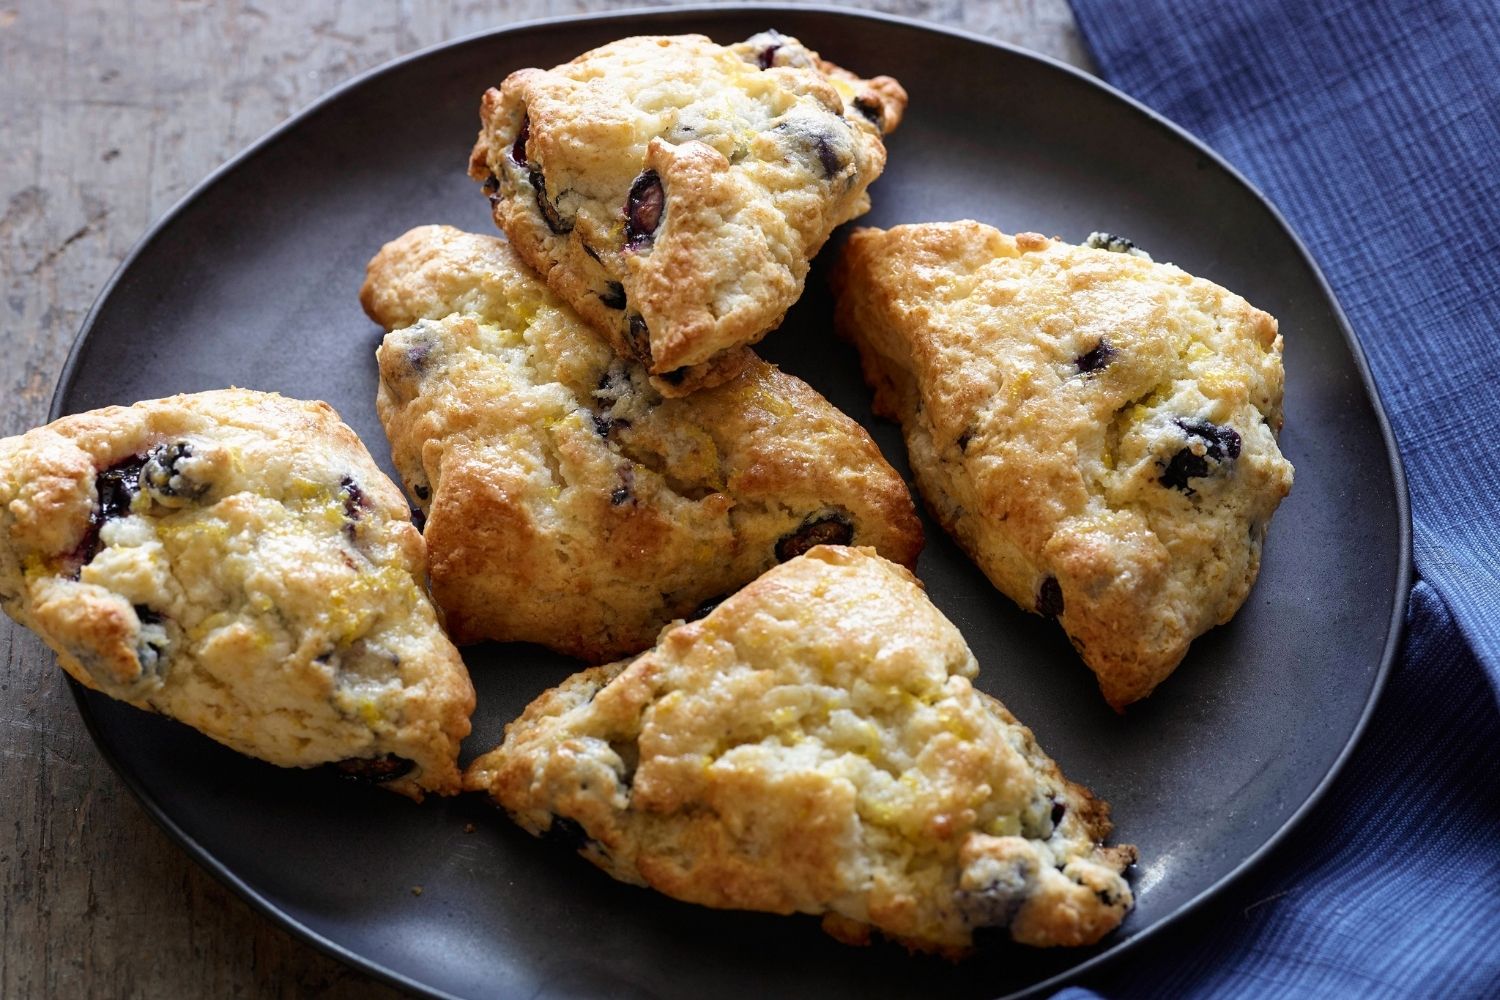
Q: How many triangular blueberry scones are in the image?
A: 5